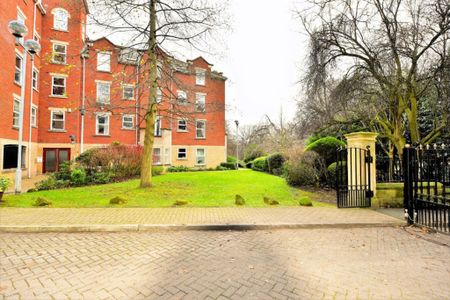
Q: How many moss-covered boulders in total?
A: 6